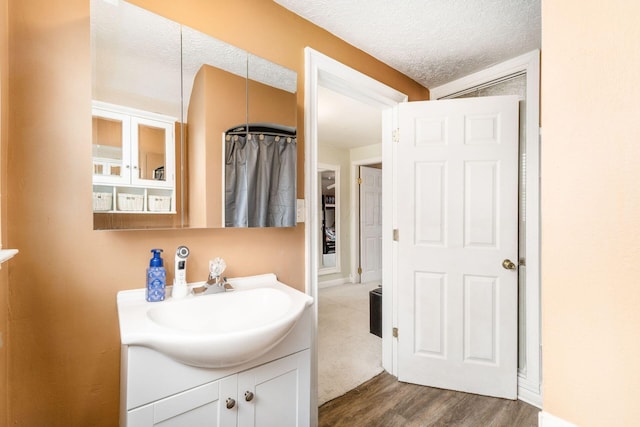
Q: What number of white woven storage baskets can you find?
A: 3